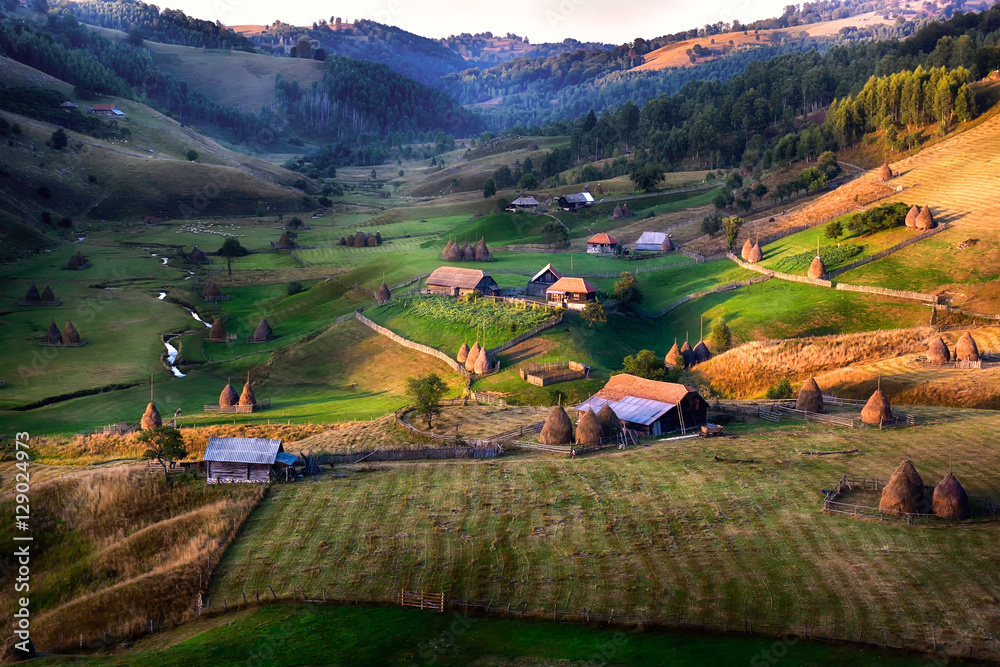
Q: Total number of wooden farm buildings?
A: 11